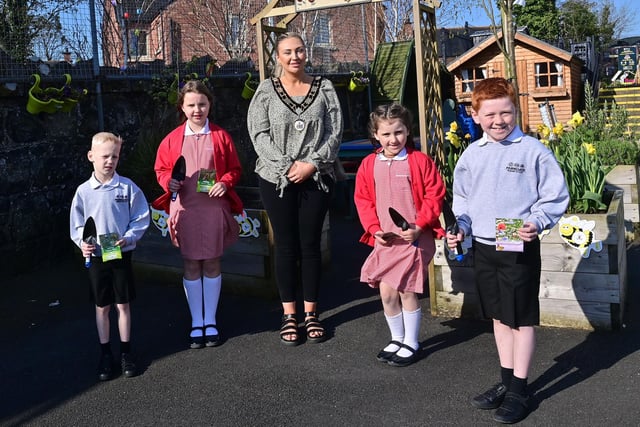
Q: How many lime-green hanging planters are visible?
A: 4